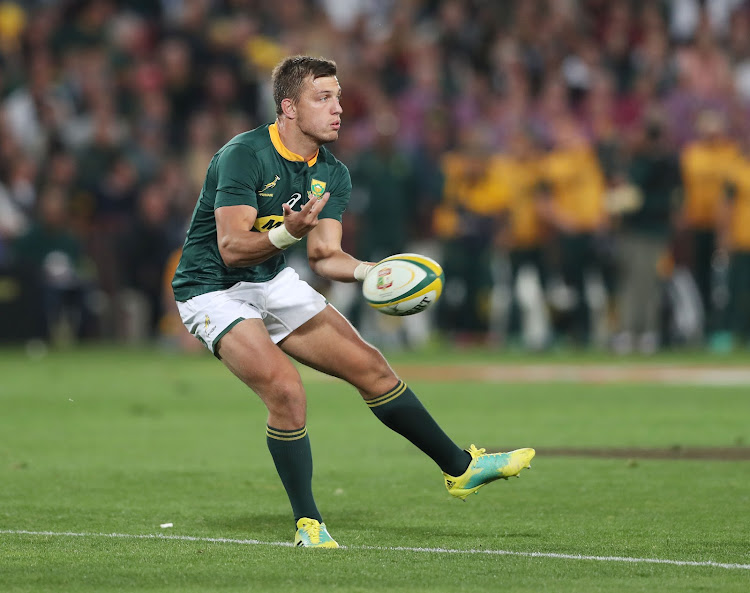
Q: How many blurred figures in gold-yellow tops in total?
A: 5